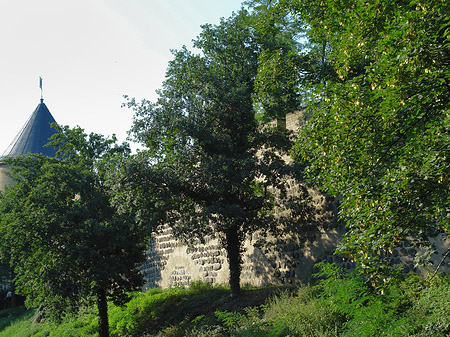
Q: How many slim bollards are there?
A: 0